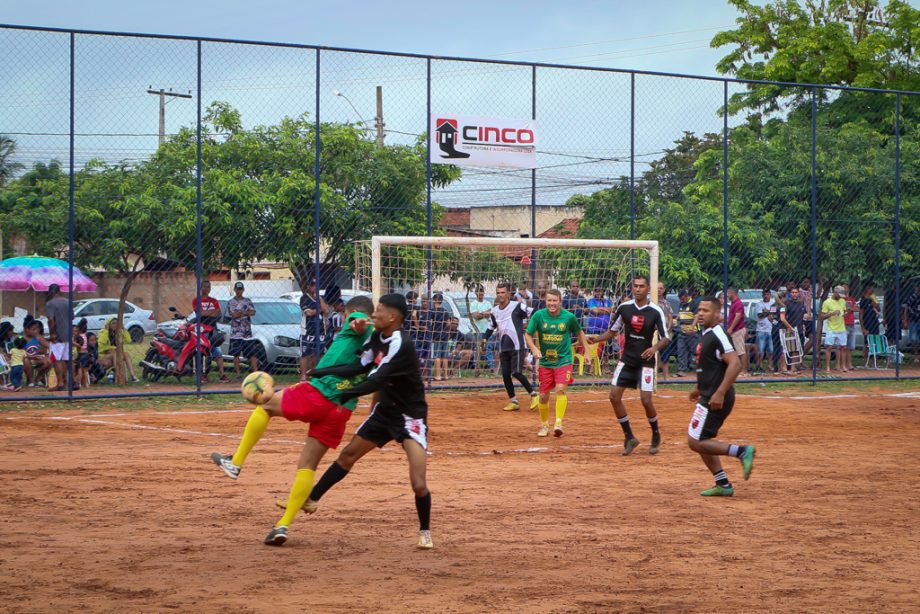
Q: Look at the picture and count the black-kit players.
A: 3